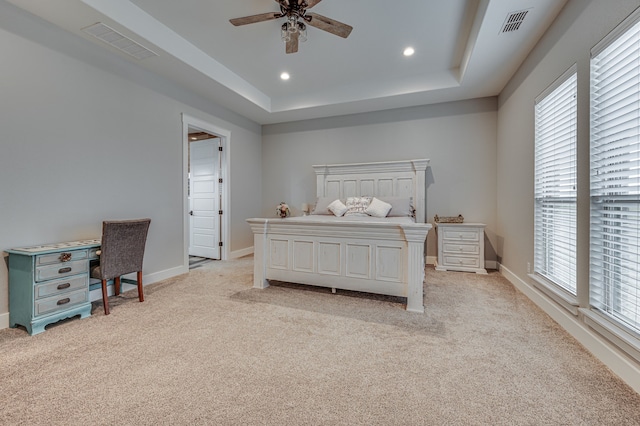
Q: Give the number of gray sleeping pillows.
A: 2